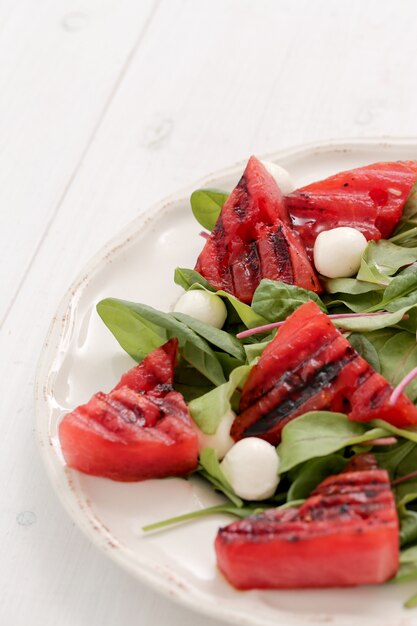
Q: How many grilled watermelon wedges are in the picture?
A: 5